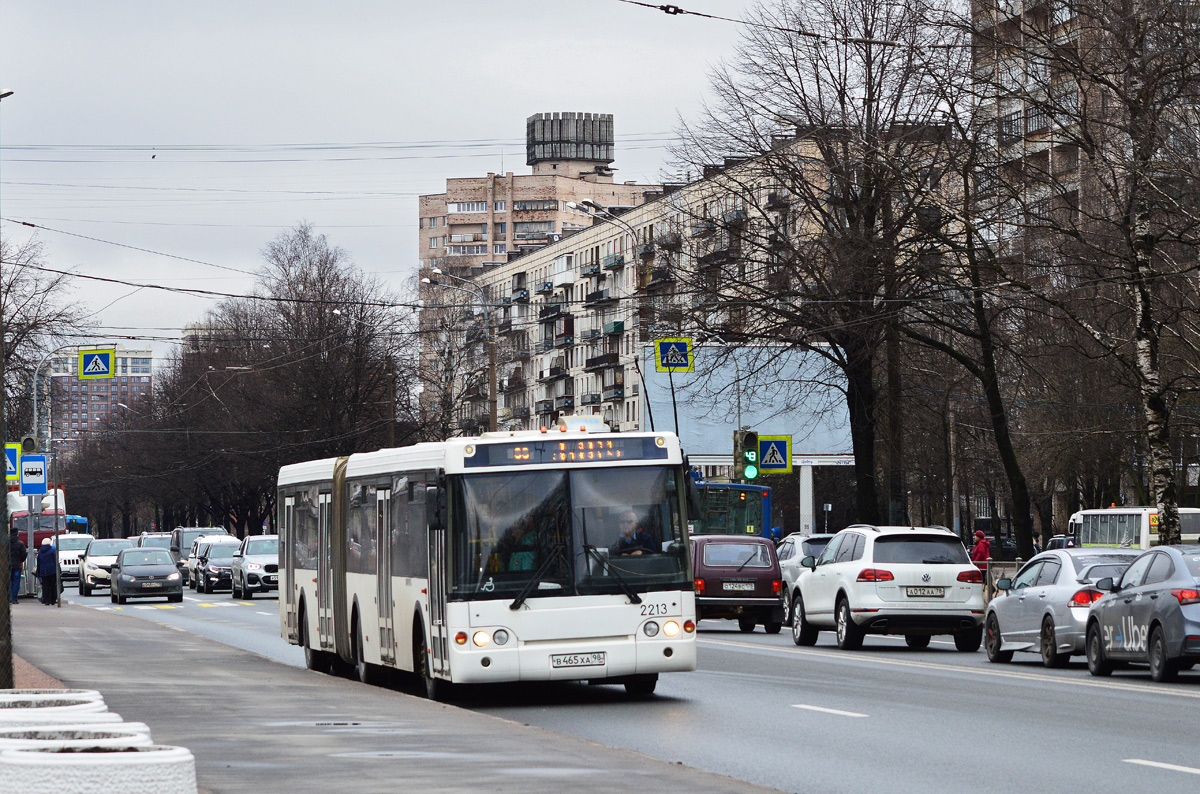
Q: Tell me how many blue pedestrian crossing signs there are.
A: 4